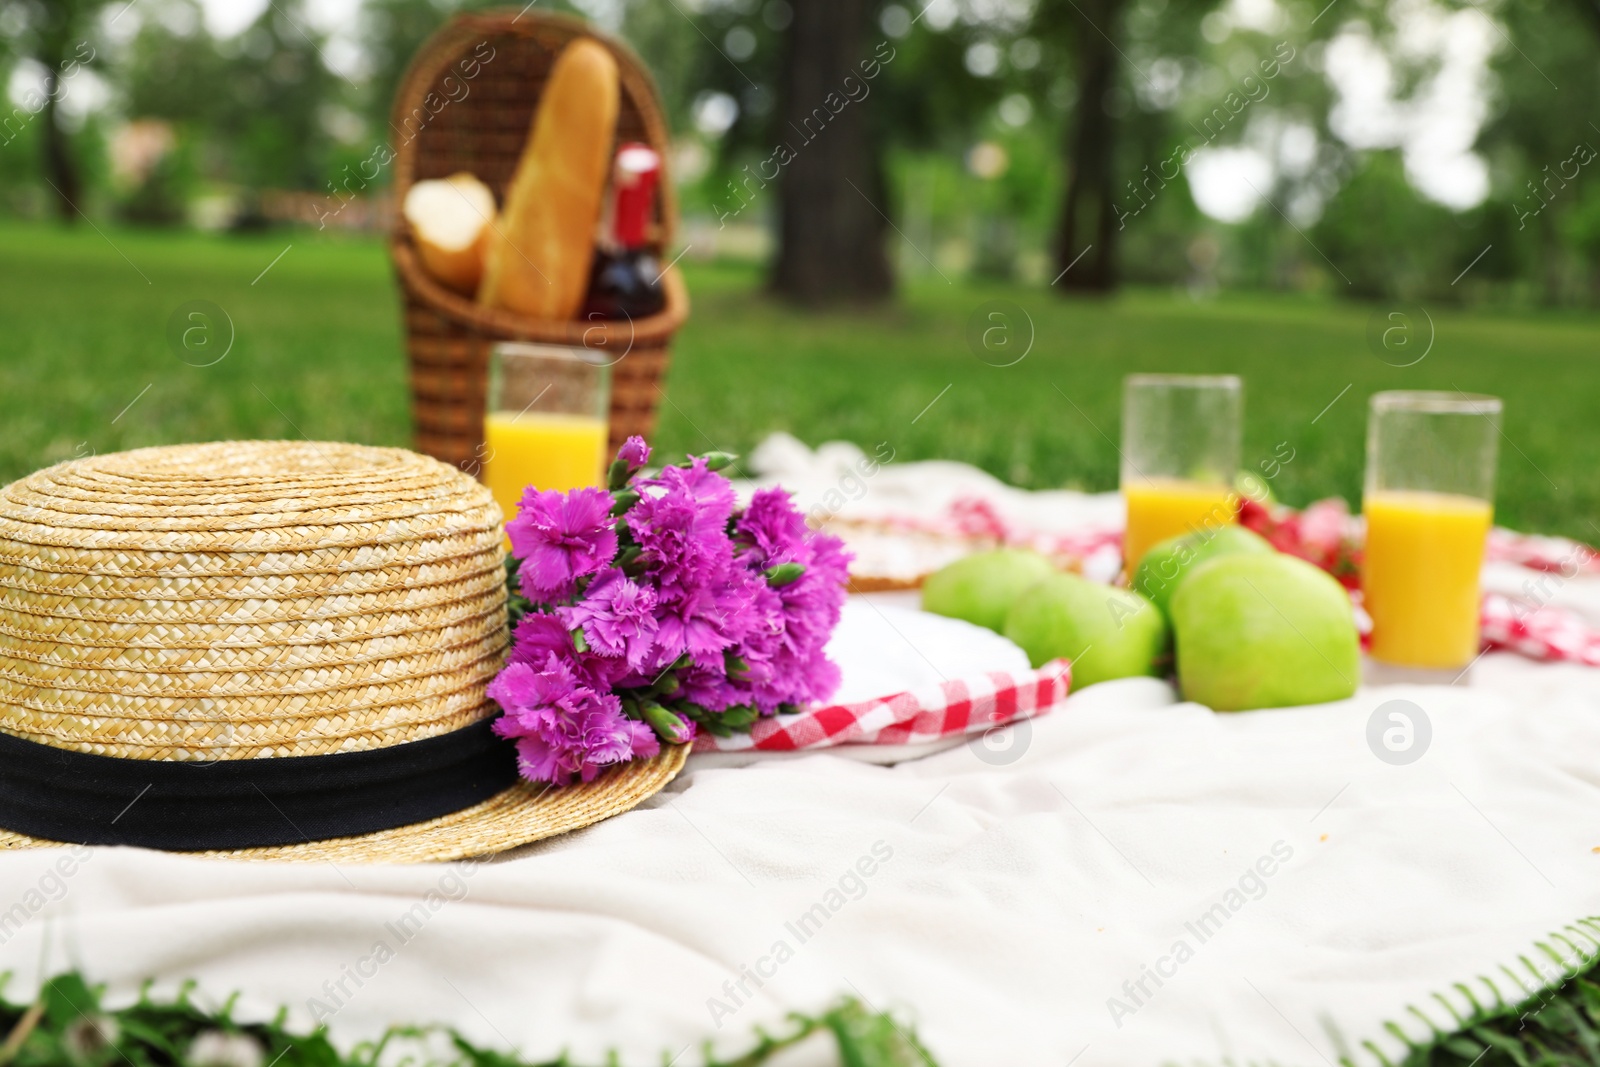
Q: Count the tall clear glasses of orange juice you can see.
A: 3